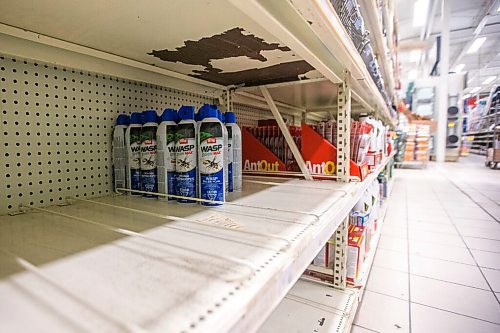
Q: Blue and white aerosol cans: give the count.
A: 8